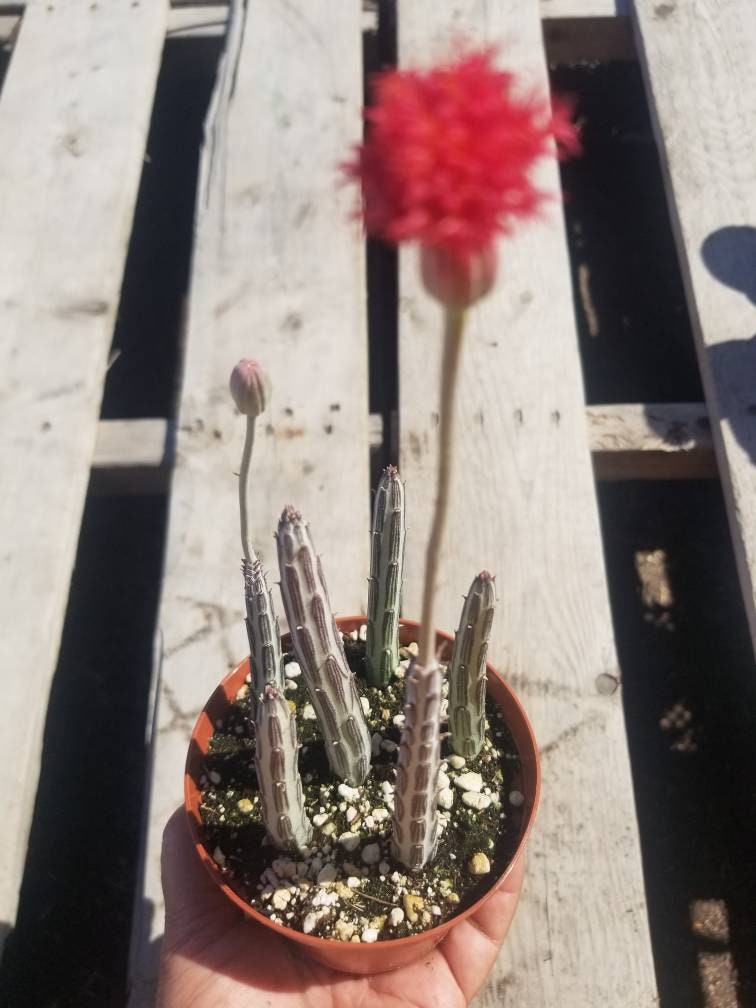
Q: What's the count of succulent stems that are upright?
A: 6